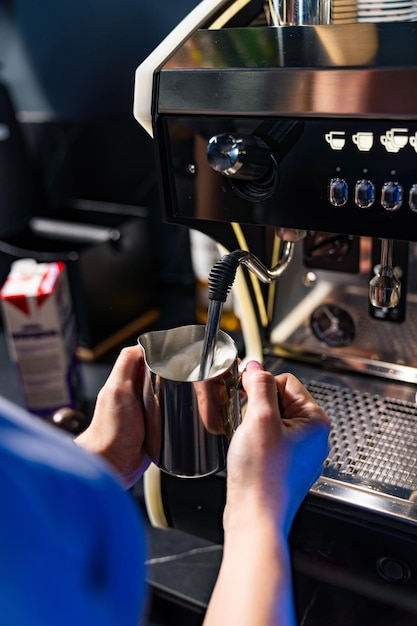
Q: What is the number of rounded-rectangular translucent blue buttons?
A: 4